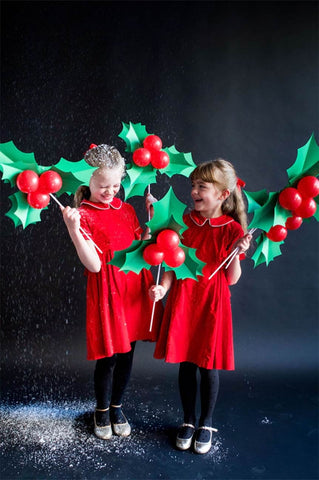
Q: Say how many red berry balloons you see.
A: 14